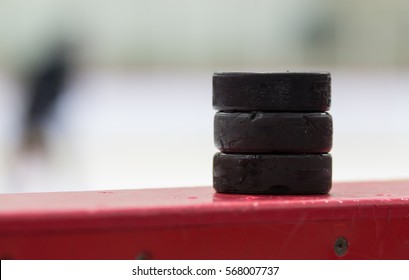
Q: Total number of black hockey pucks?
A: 3